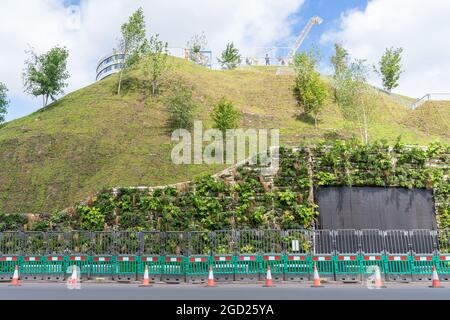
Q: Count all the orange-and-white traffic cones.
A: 8